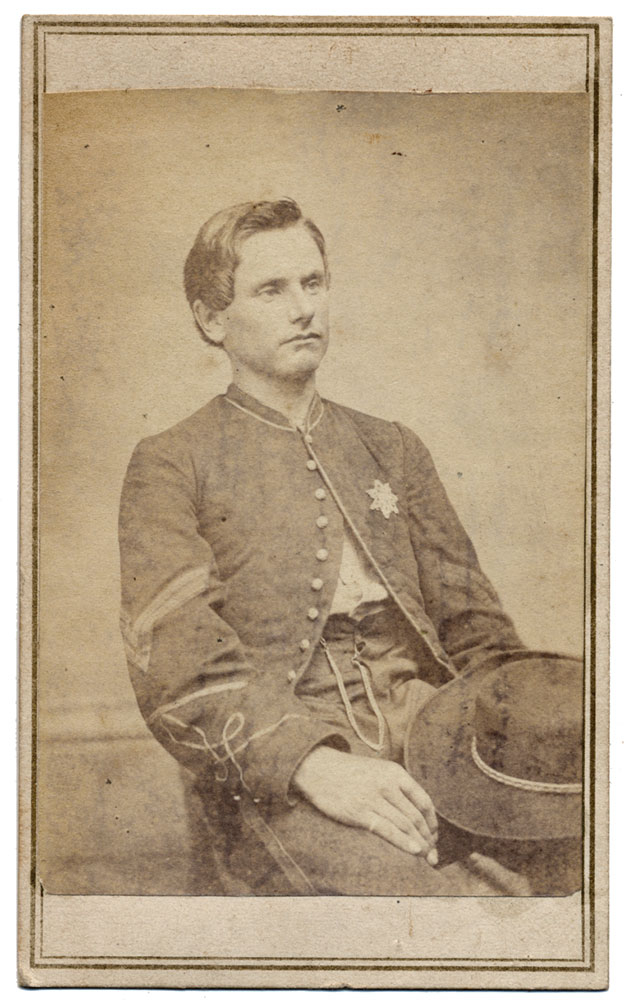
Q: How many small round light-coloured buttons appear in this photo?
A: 9